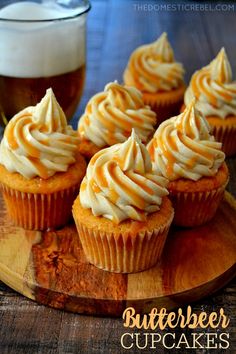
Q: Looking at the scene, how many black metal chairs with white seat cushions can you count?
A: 0